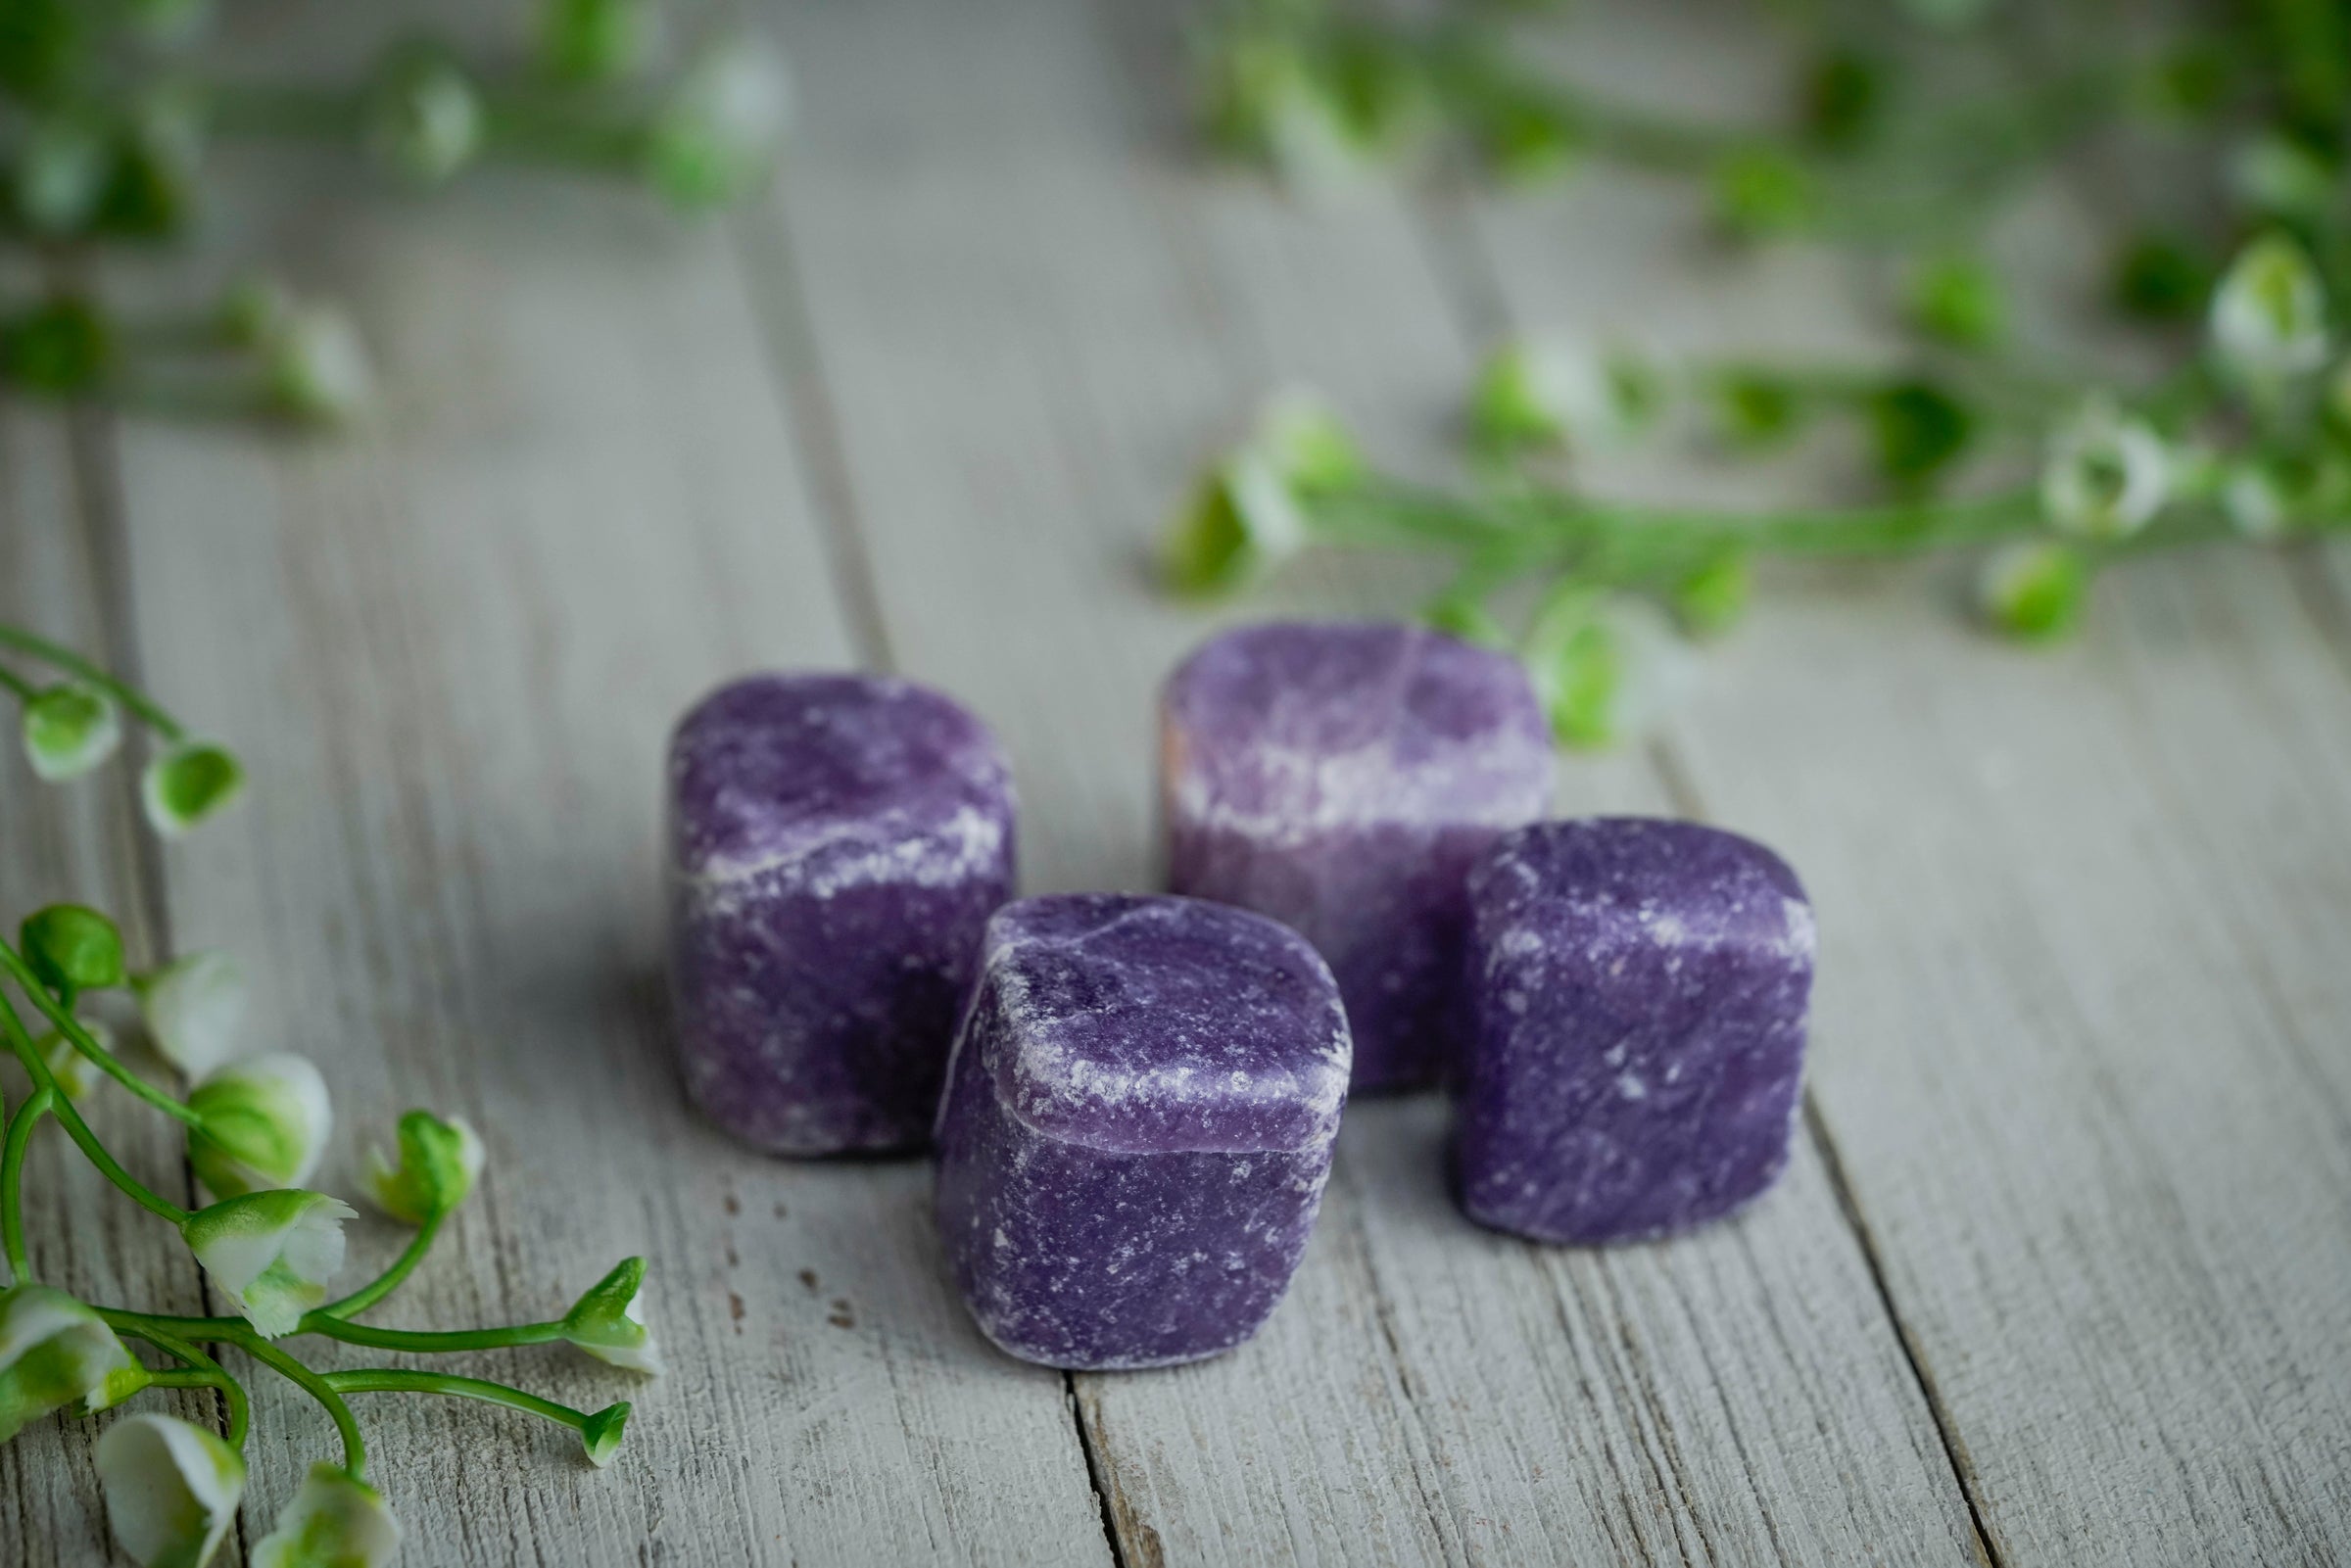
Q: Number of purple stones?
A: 4